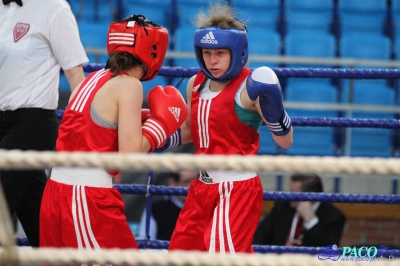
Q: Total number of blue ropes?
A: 4